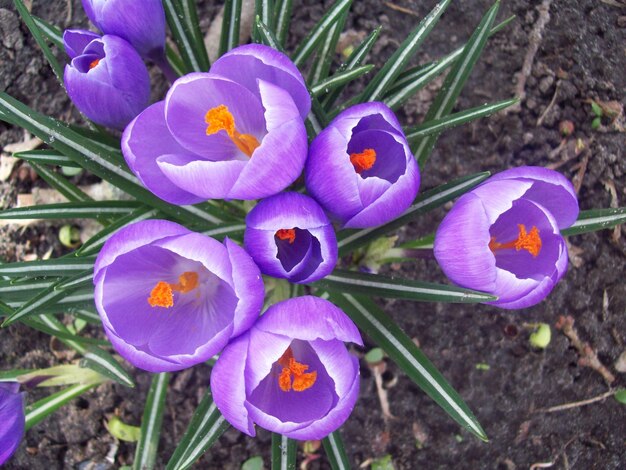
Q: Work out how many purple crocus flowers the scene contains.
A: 9